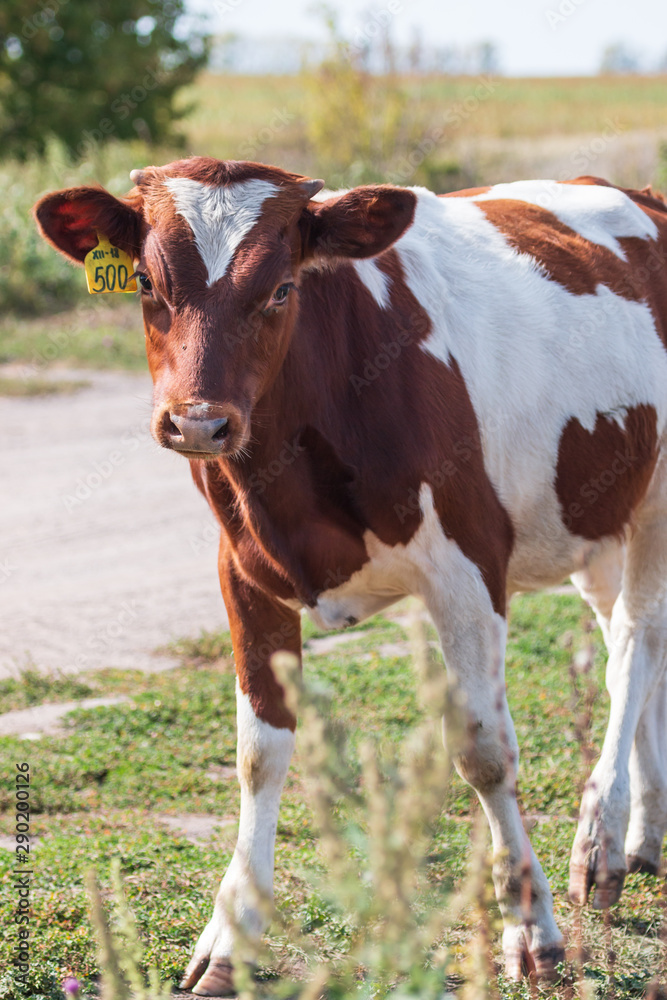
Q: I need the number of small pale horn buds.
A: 2